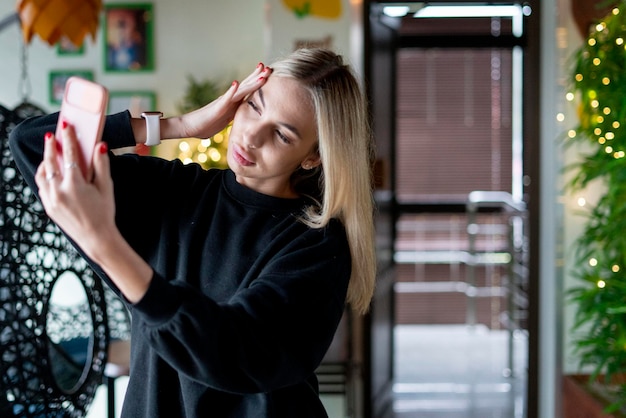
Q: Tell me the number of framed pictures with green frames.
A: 4